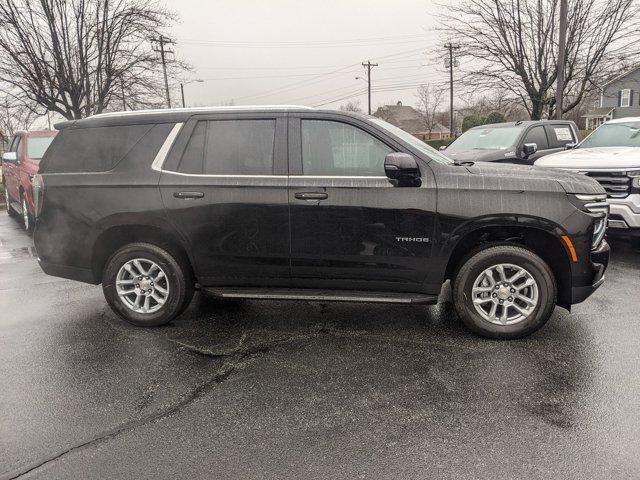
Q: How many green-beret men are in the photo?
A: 0